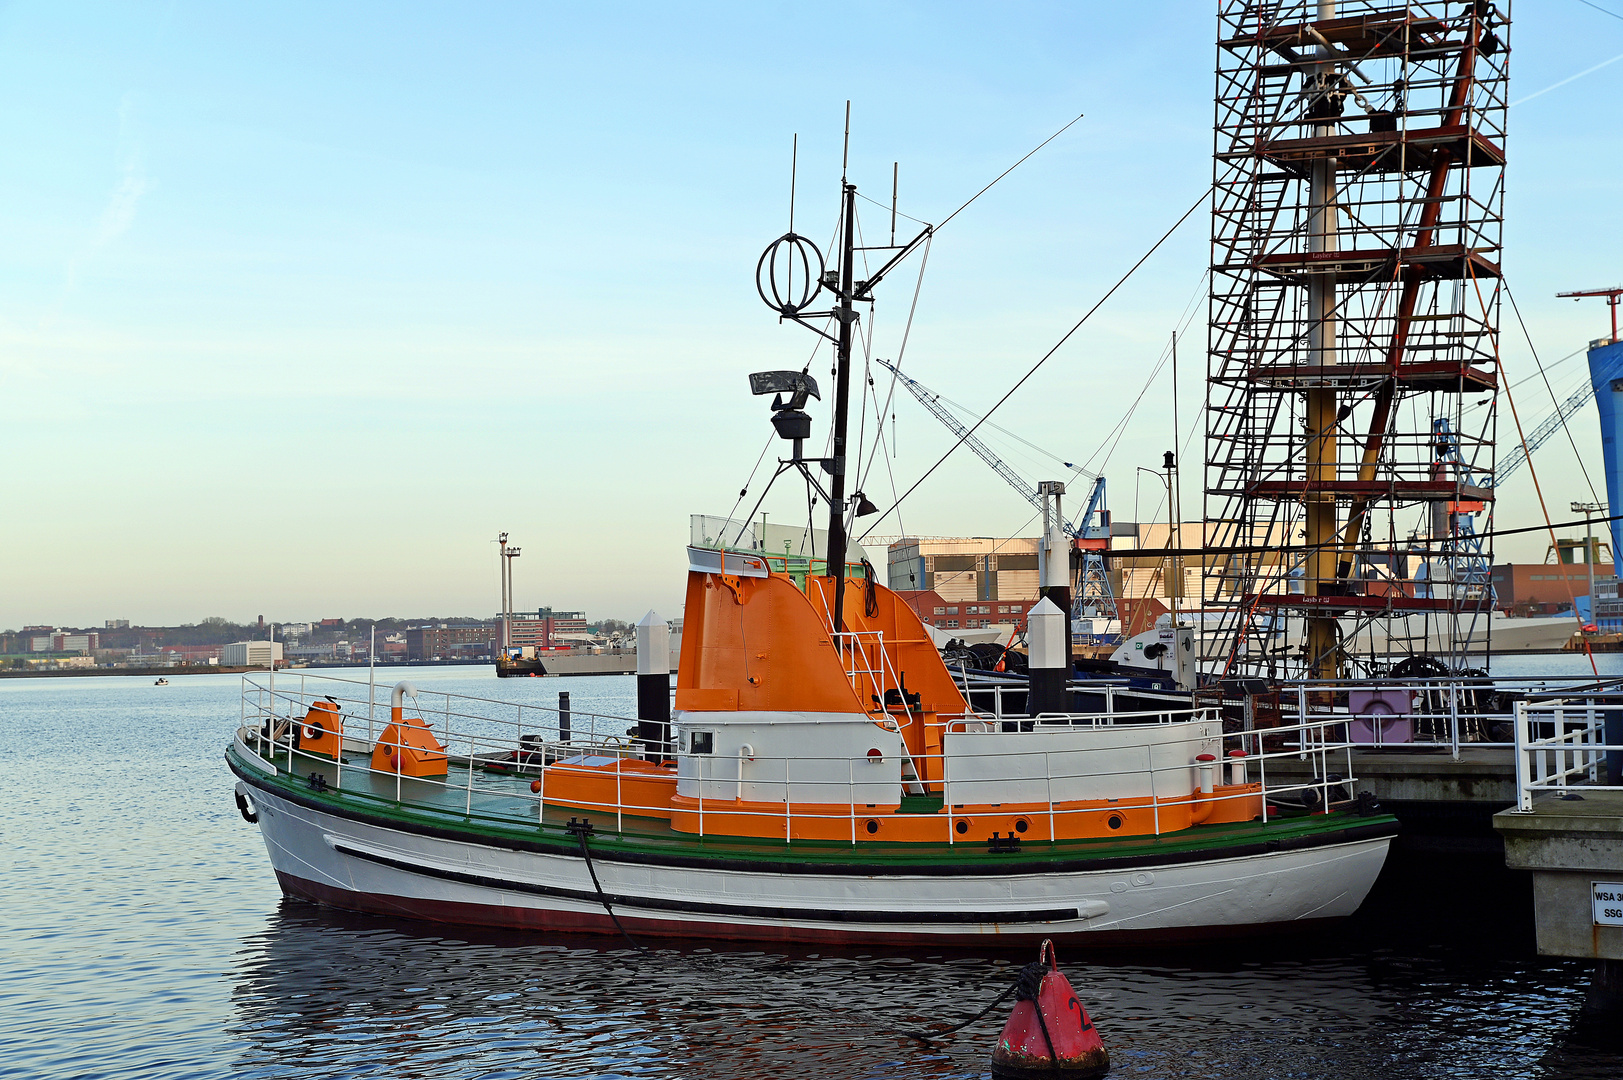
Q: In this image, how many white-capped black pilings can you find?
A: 3